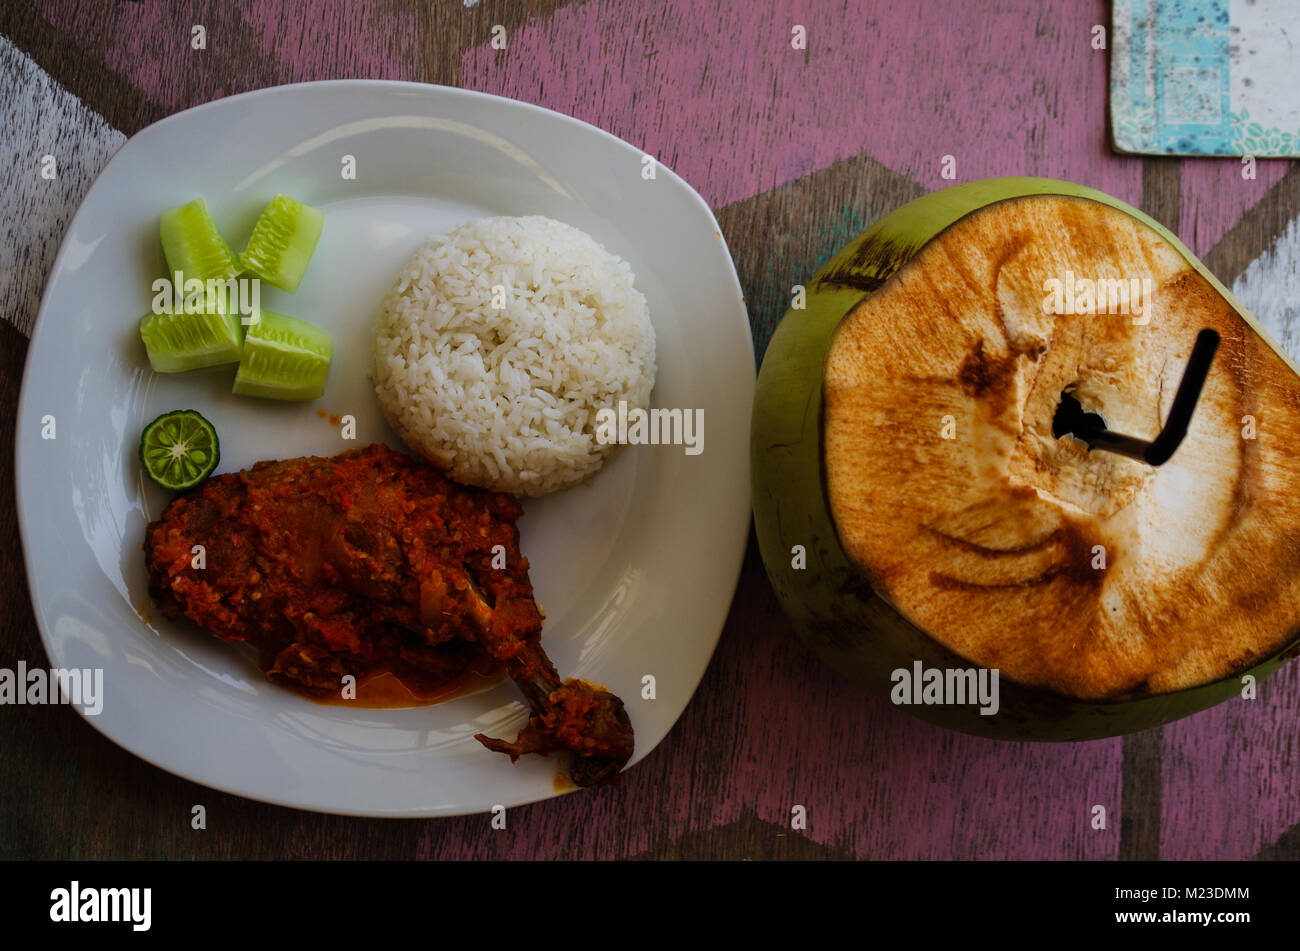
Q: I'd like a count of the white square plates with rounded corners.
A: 1